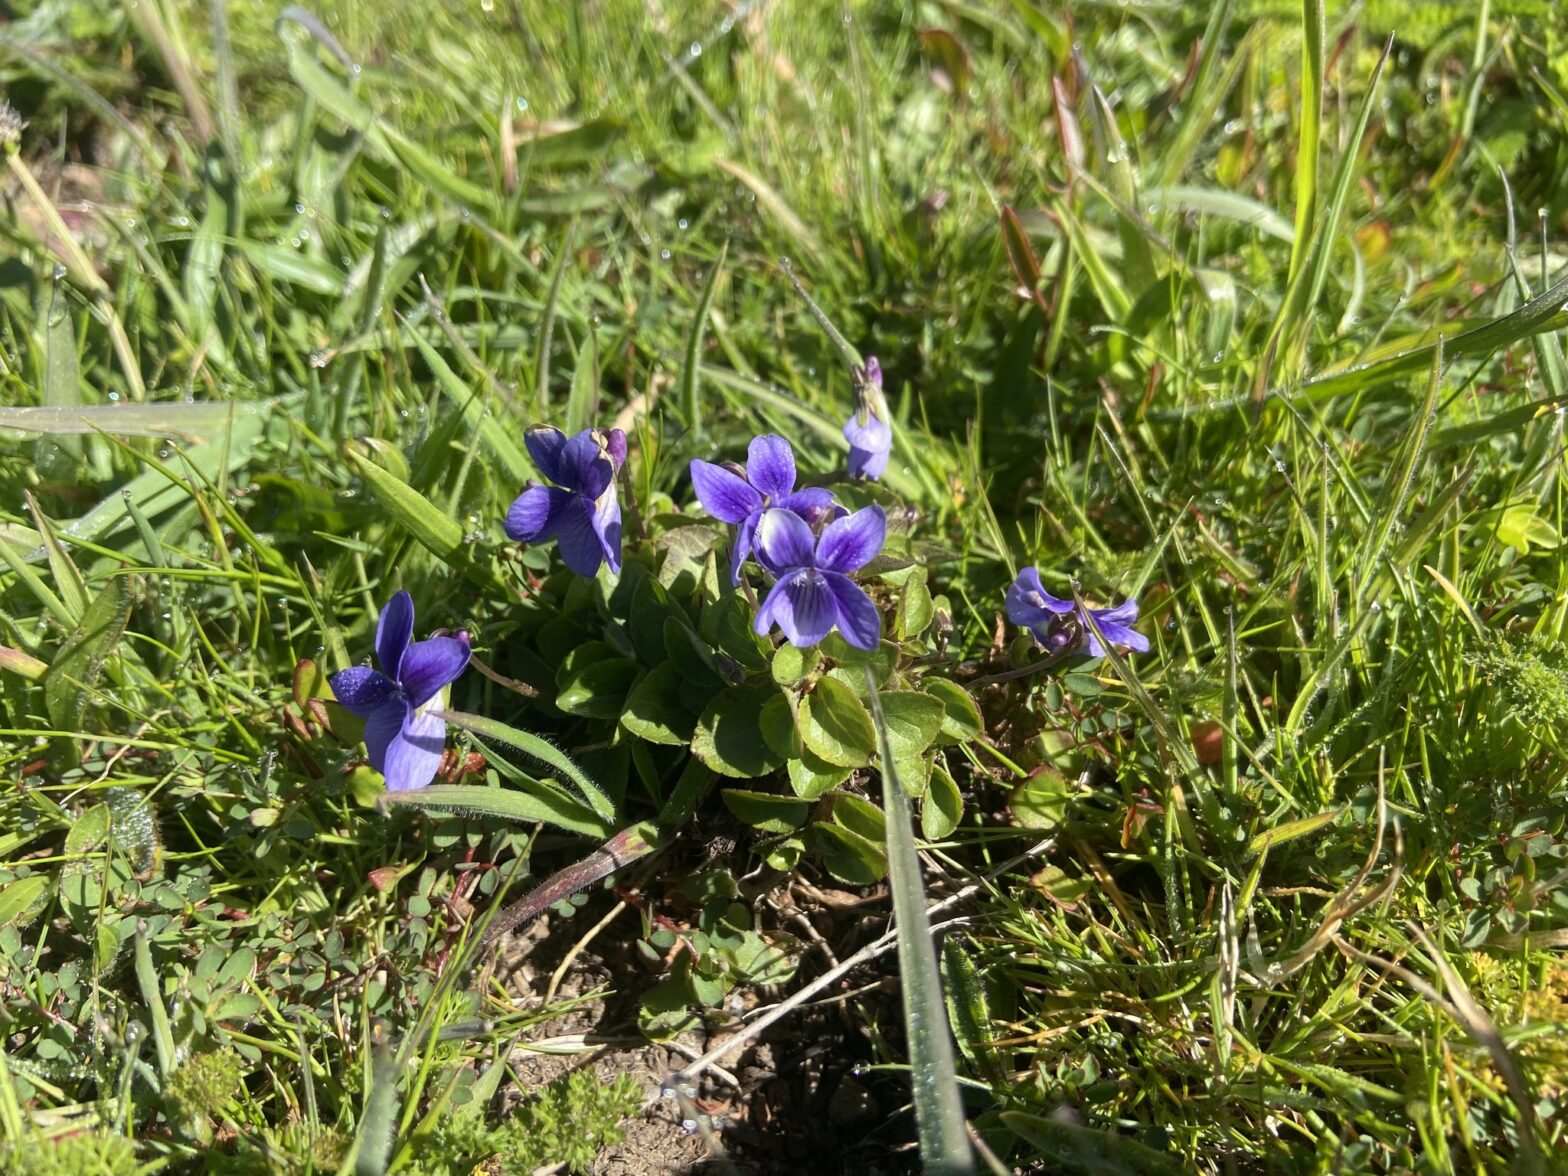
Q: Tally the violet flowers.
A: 6